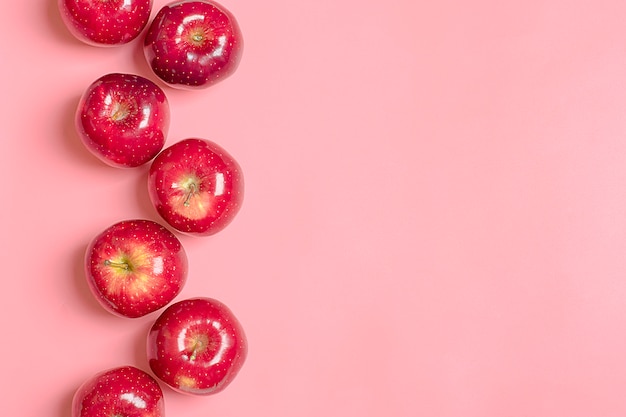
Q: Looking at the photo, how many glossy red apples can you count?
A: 7